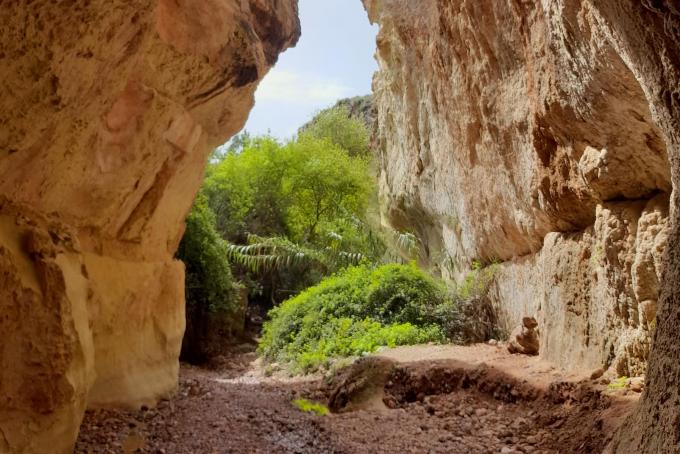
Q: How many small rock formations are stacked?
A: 2